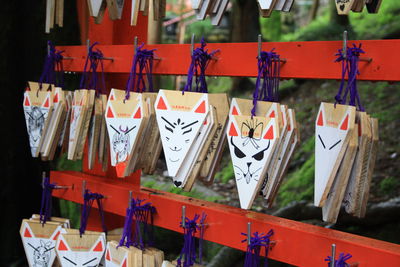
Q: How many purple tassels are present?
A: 12